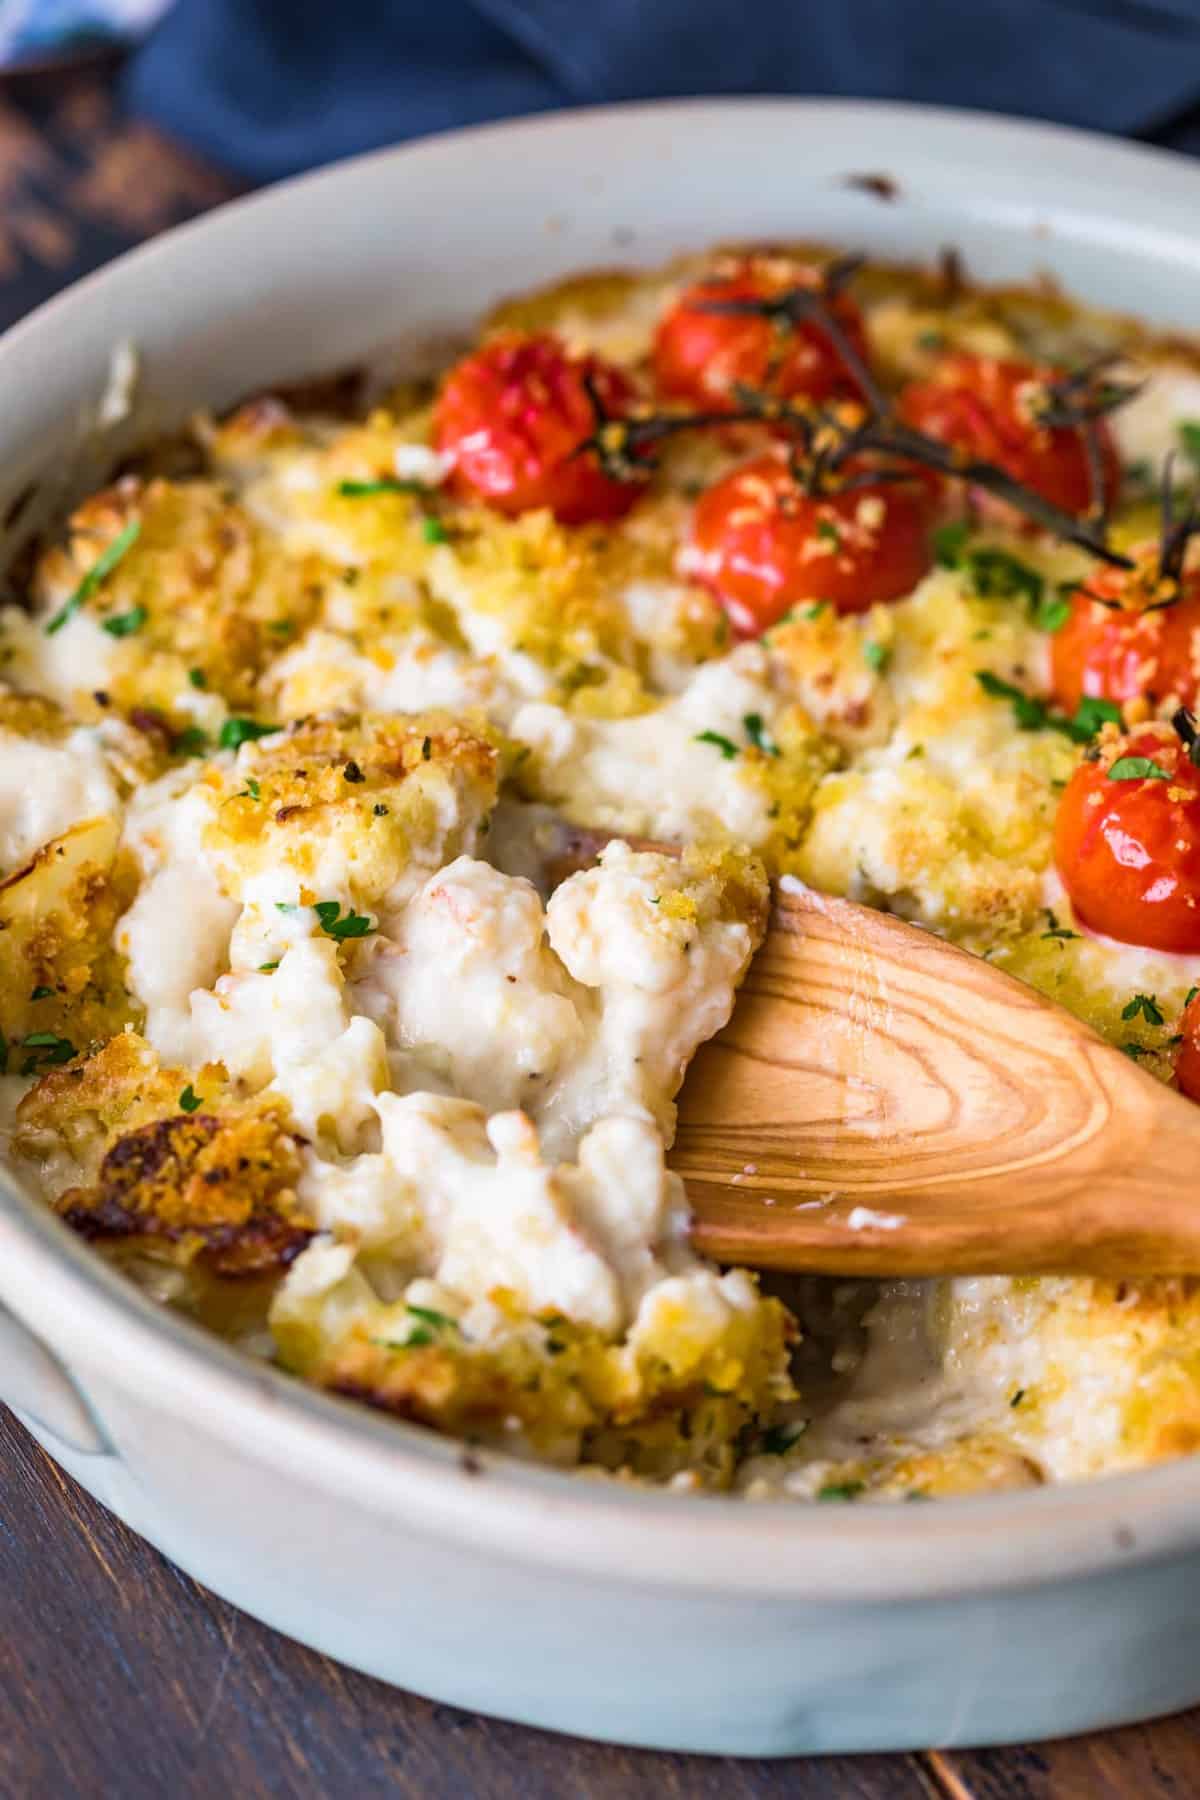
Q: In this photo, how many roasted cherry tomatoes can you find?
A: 7